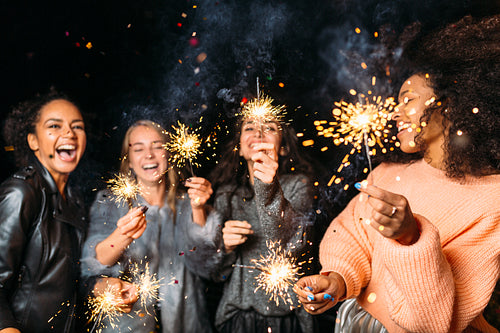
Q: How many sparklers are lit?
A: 7